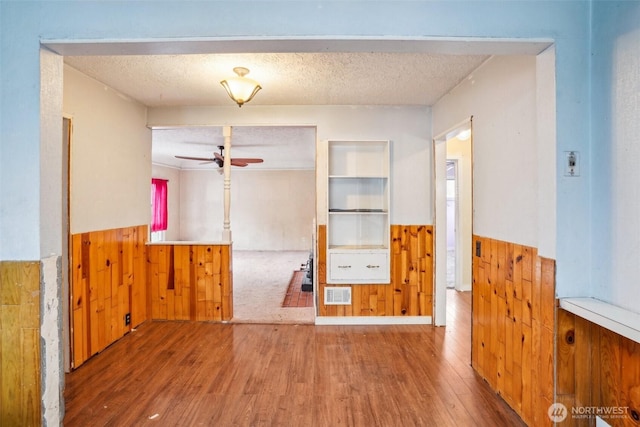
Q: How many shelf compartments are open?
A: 3